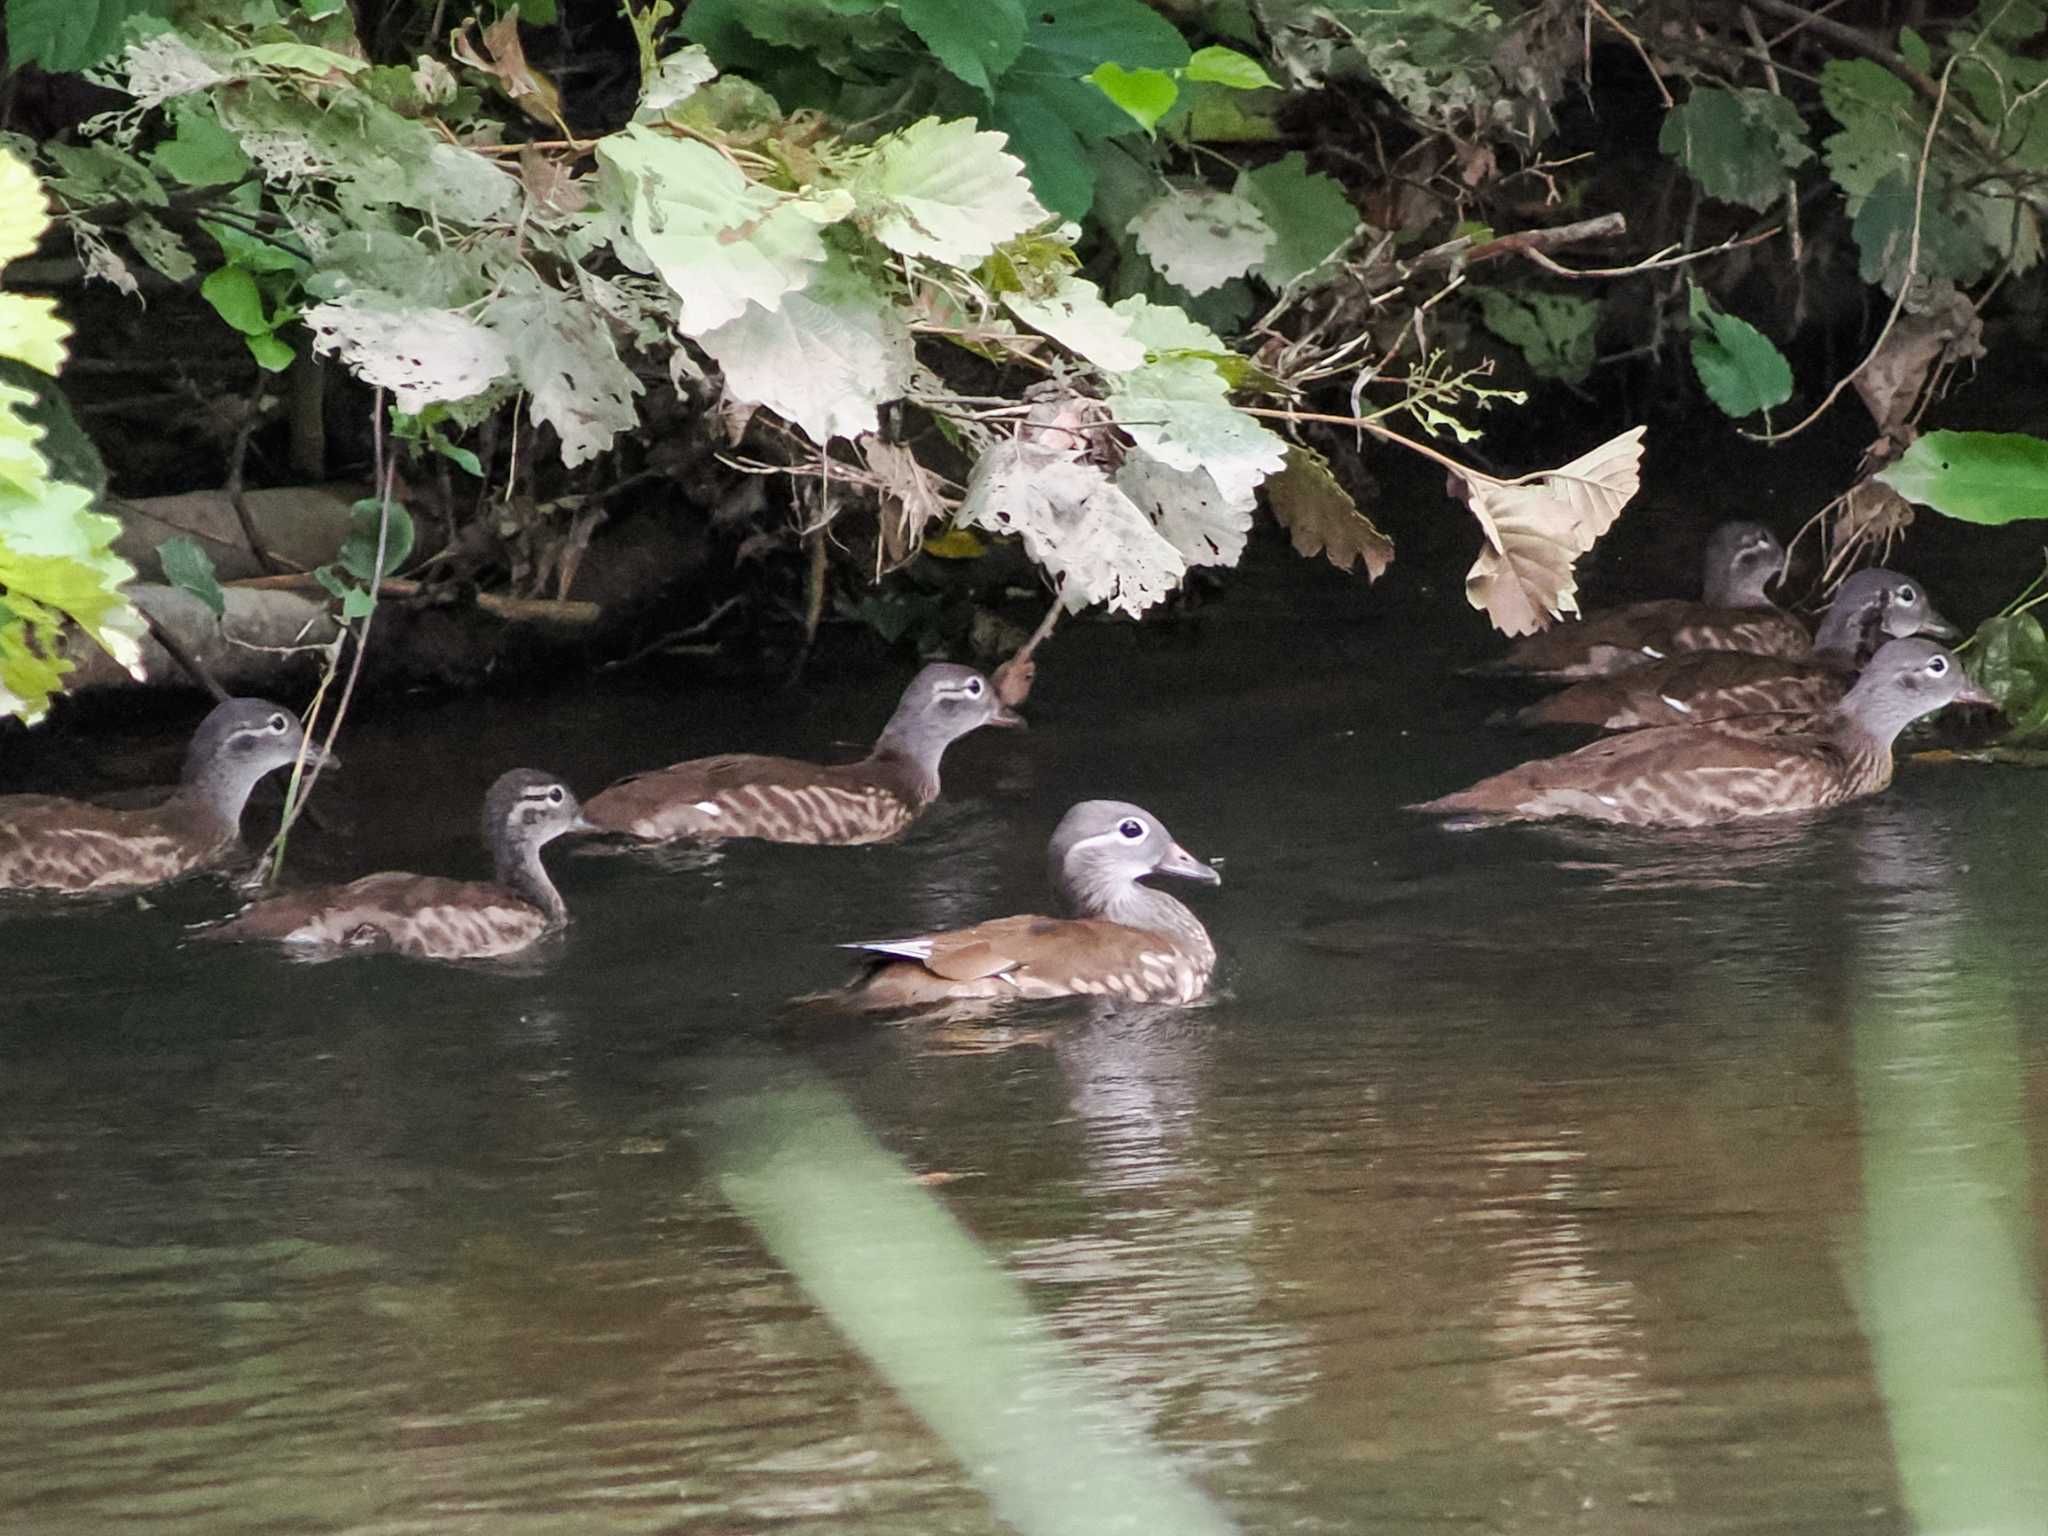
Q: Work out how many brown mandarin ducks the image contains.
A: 7